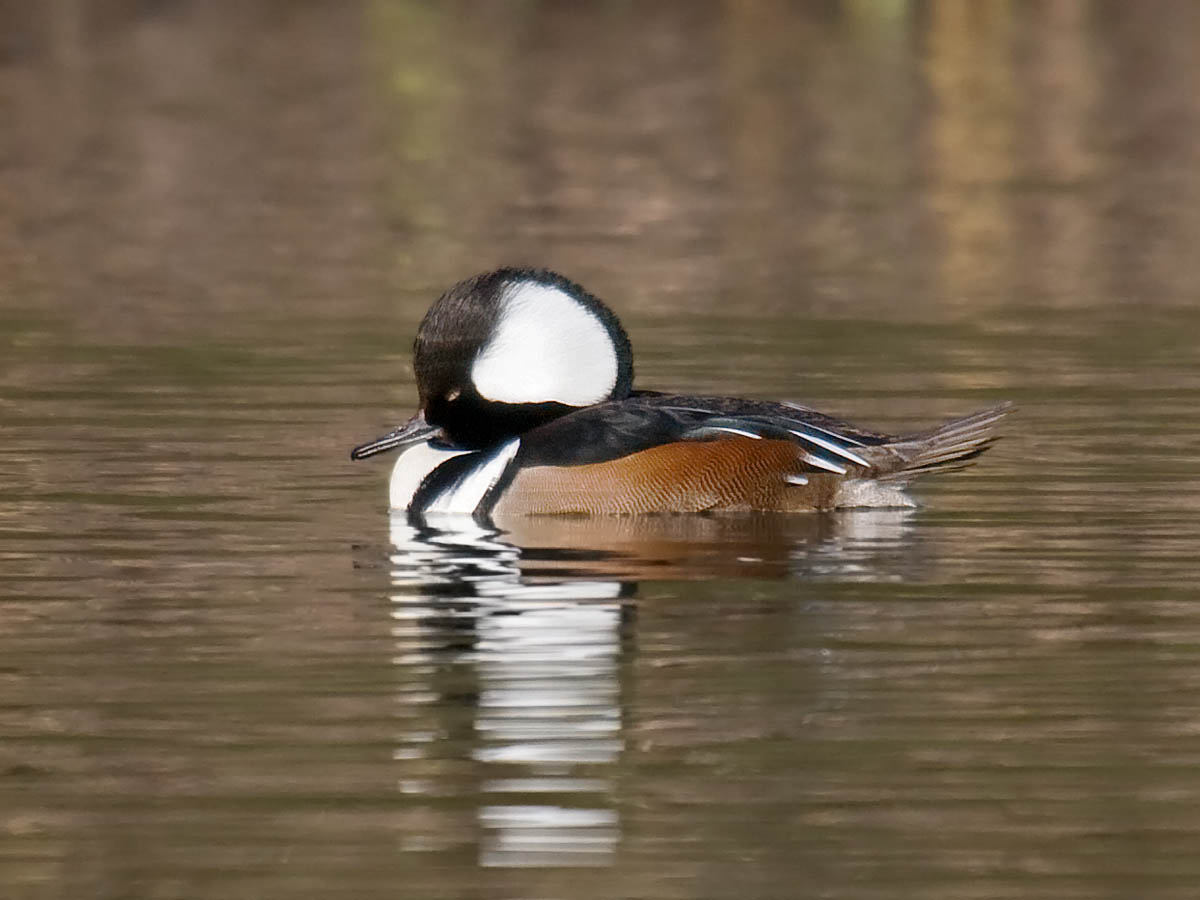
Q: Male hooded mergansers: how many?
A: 1